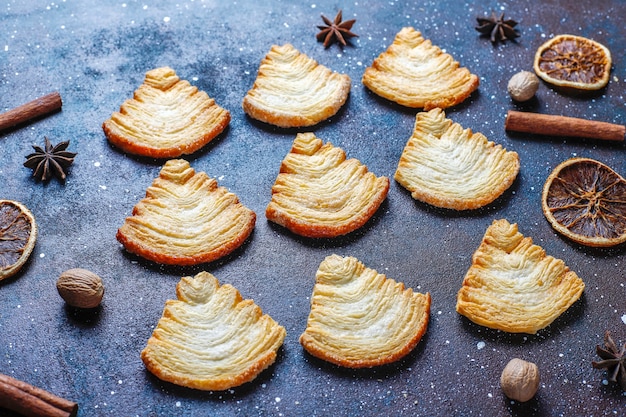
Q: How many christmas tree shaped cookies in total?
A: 9